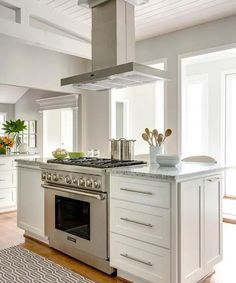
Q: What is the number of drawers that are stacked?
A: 3